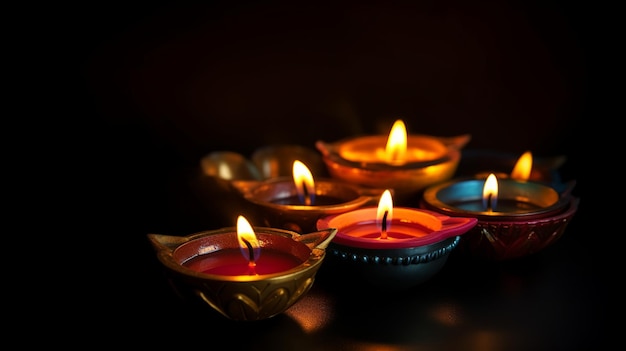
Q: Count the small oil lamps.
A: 6